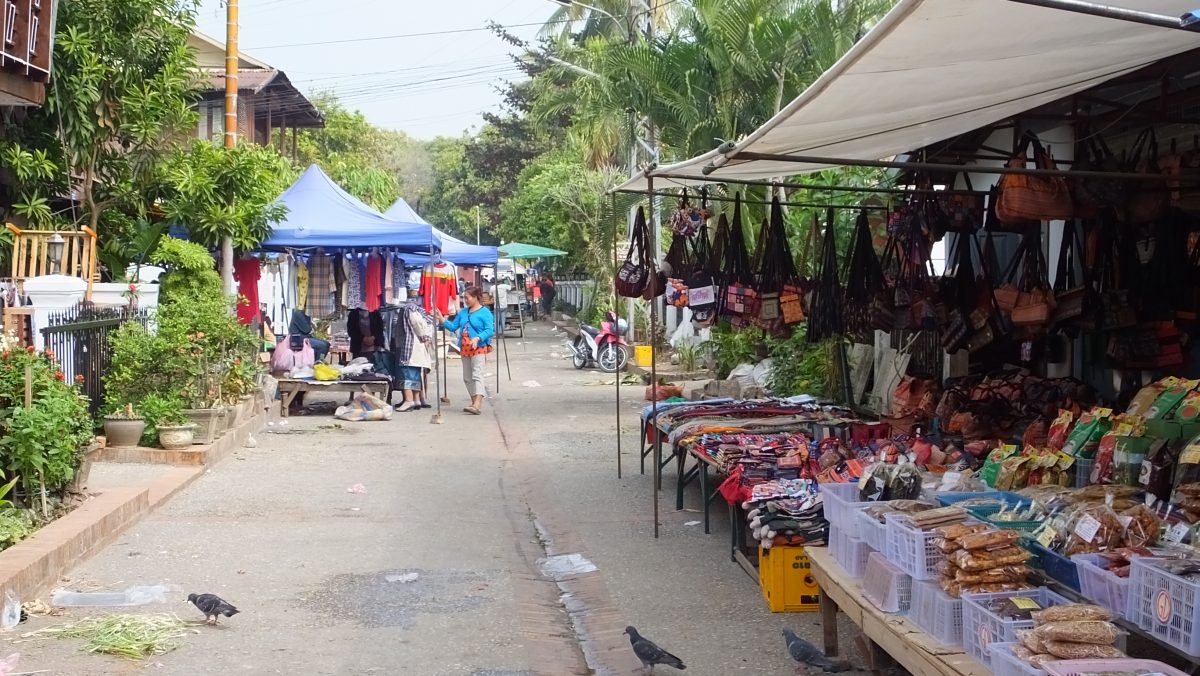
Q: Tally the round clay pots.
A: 2